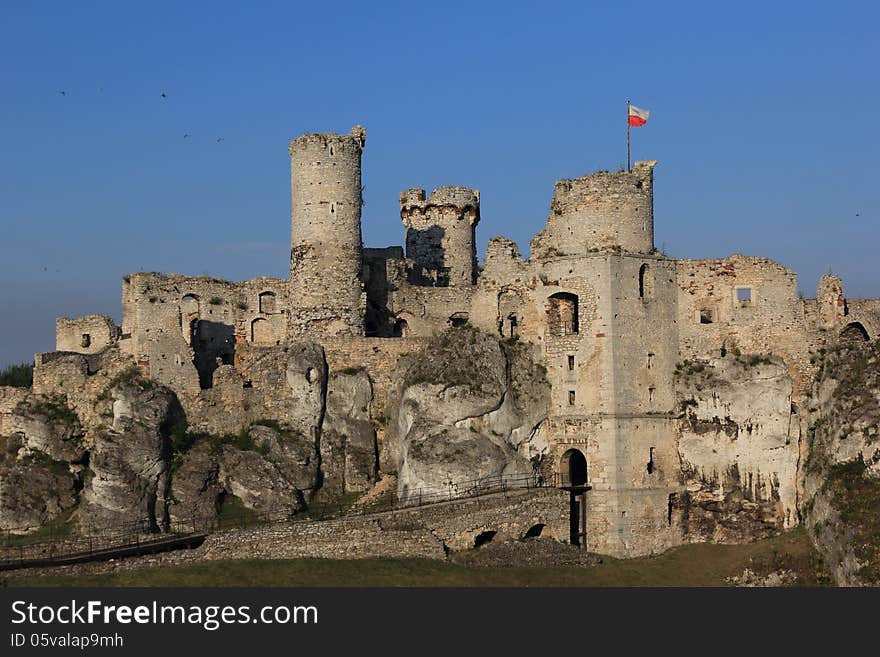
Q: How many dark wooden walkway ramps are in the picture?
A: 1